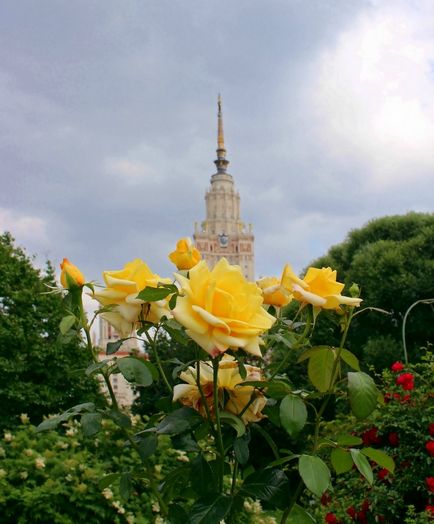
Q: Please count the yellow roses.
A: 7